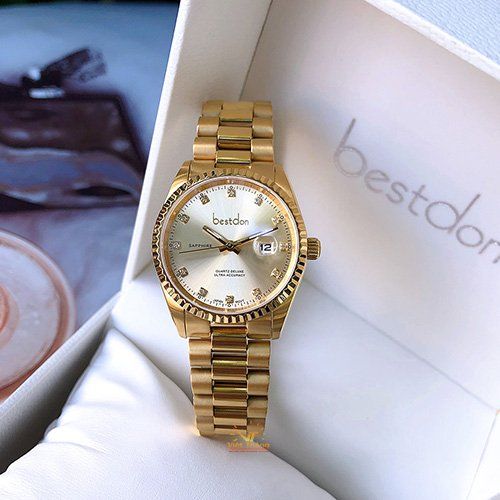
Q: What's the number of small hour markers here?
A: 12